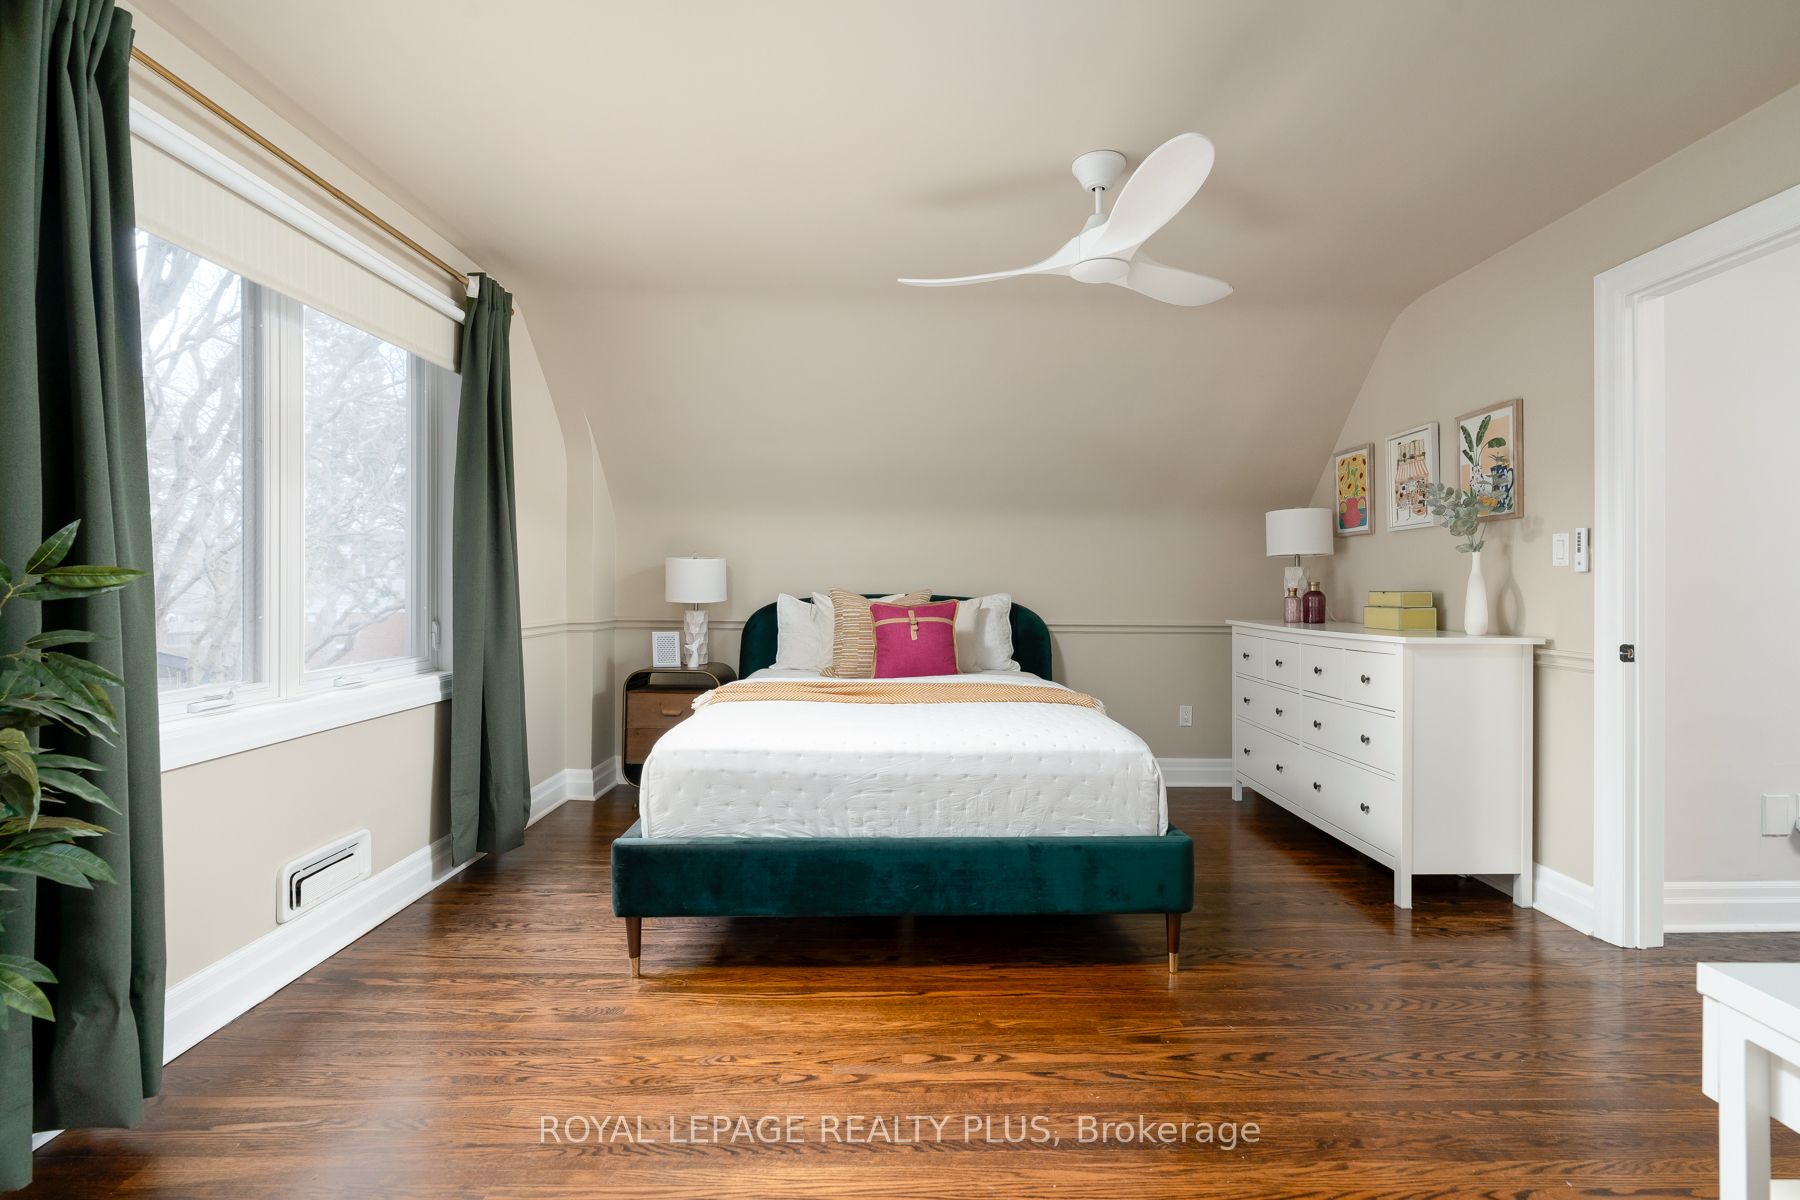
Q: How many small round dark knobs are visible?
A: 12